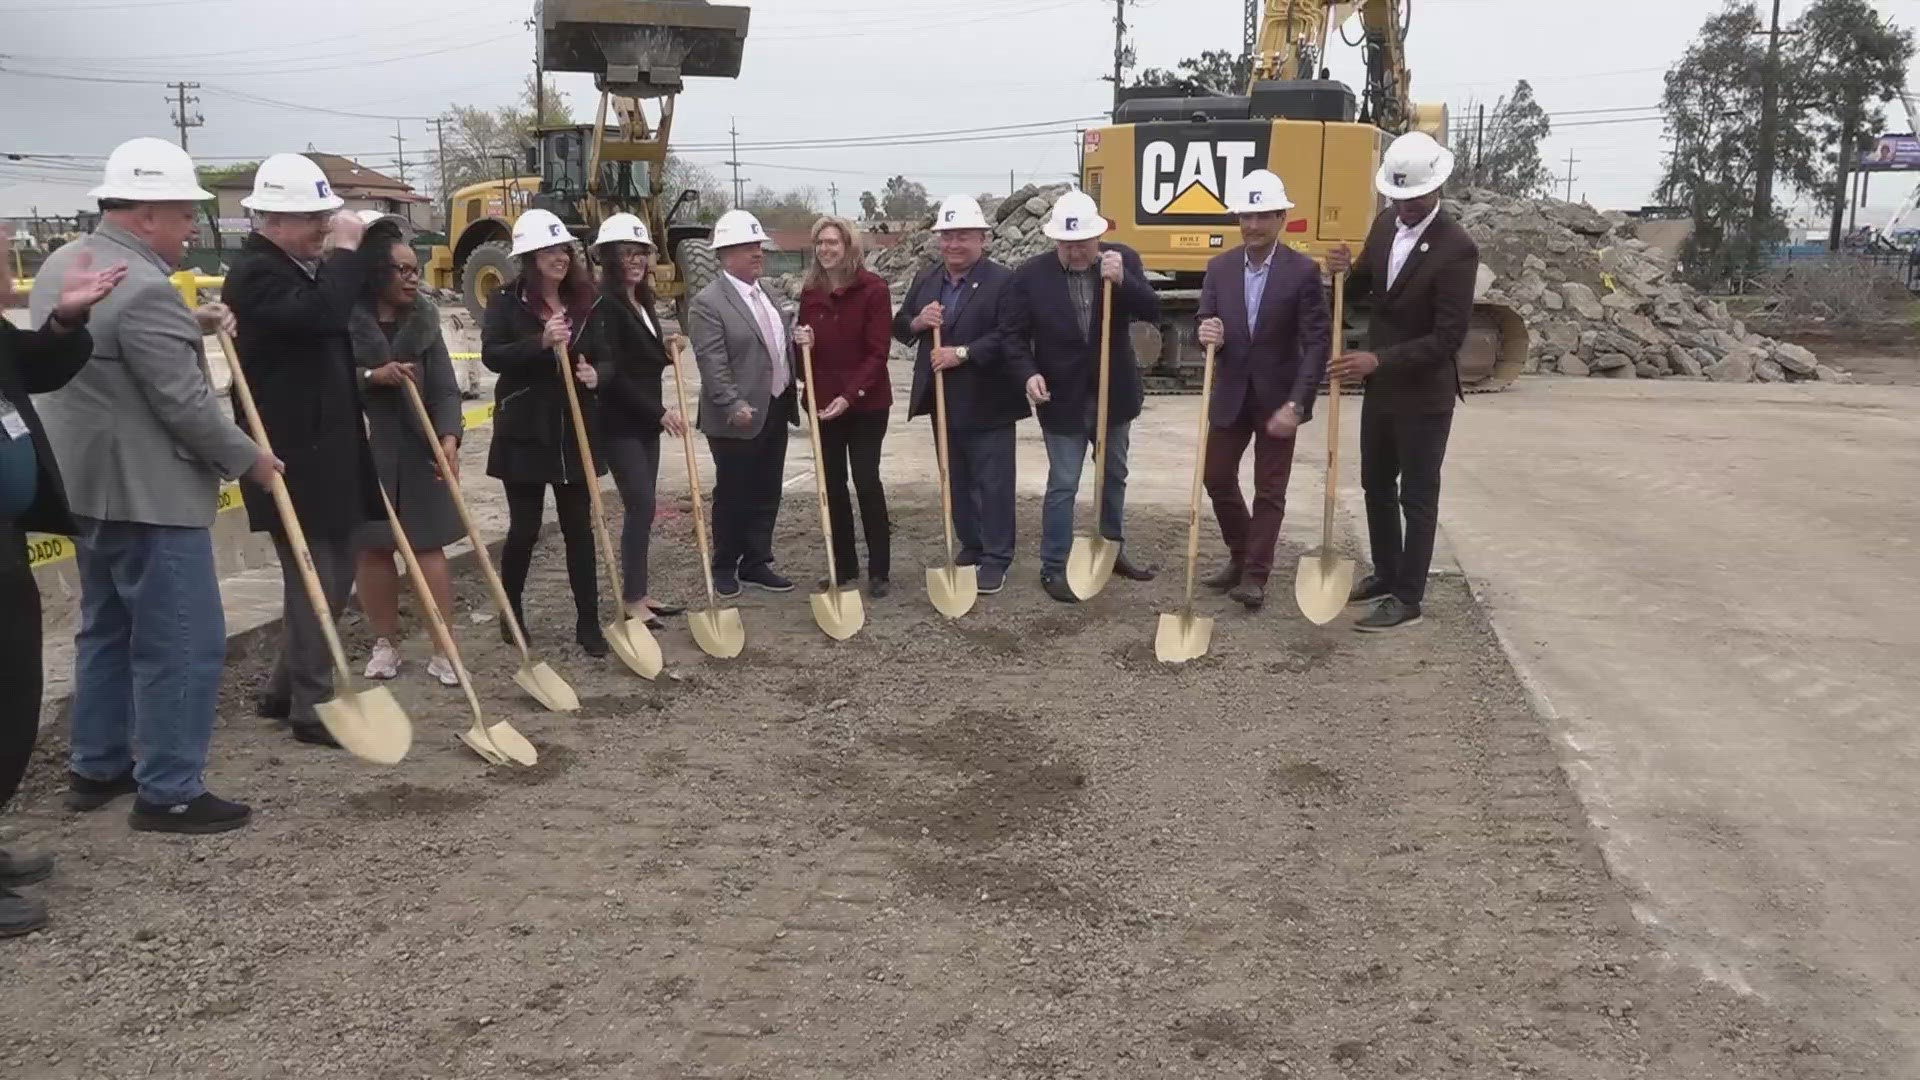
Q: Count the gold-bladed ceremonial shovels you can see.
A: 10